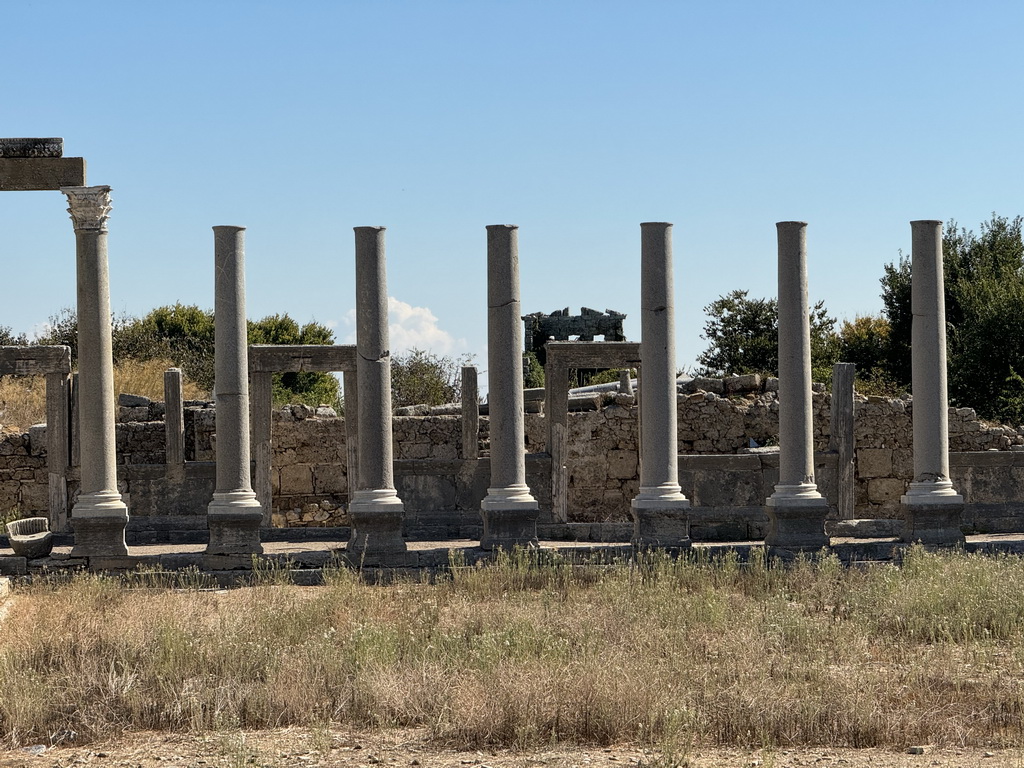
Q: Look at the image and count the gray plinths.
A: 7